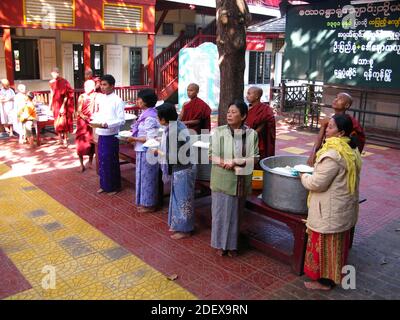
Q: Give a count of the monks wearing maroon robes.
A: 6